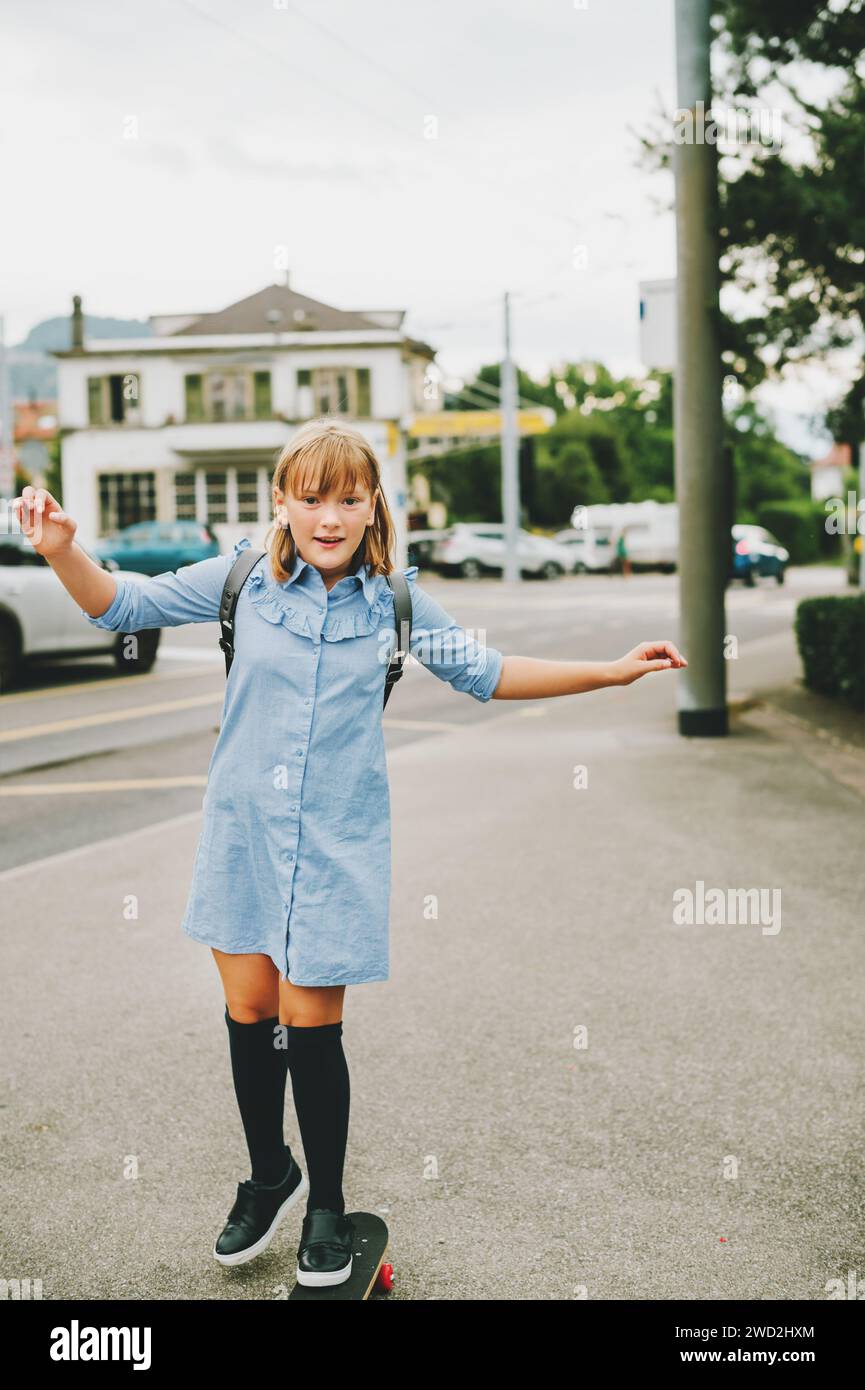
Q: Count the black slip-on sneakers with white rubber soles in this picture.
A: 2